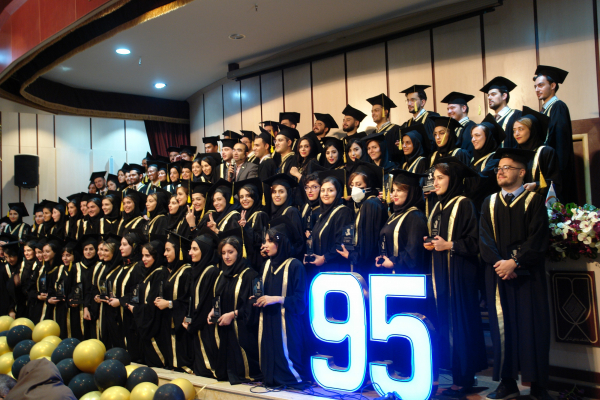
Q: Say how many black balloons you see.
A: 12